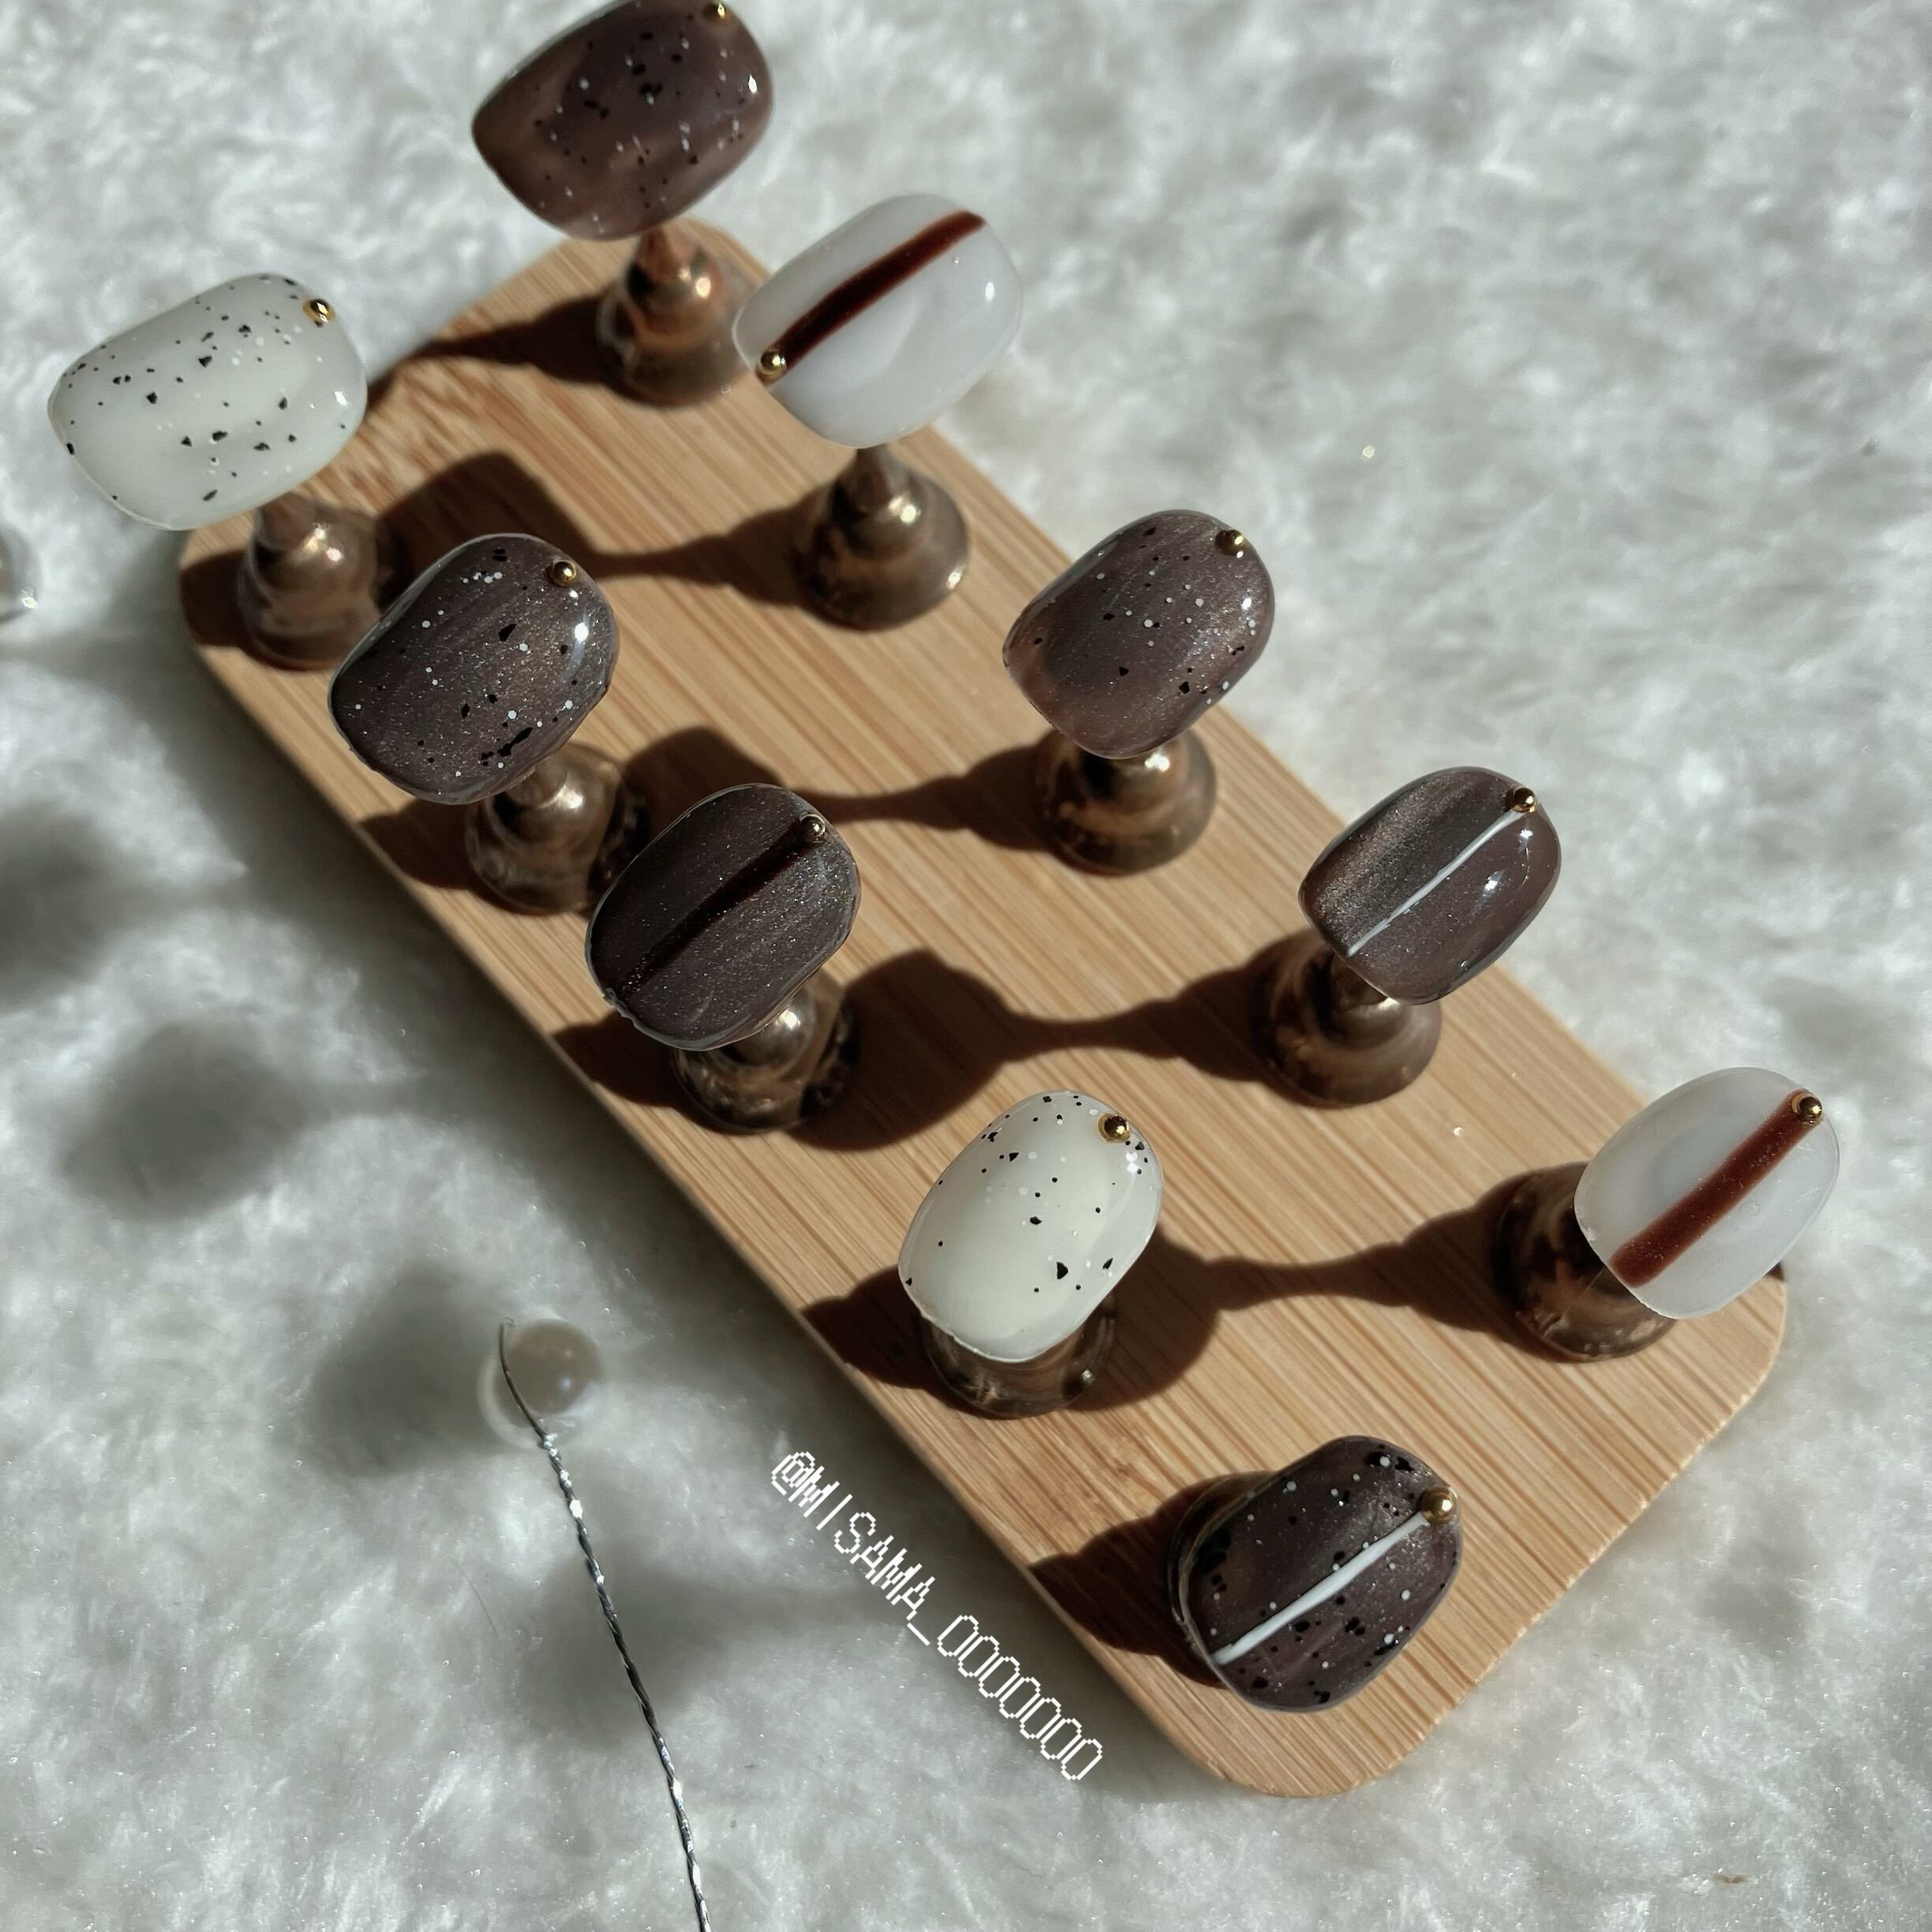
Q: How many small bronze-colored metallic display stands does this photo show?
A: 10